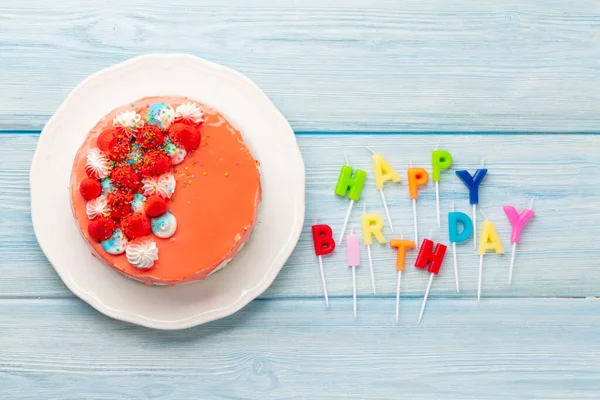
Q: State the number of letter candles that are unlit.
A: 13